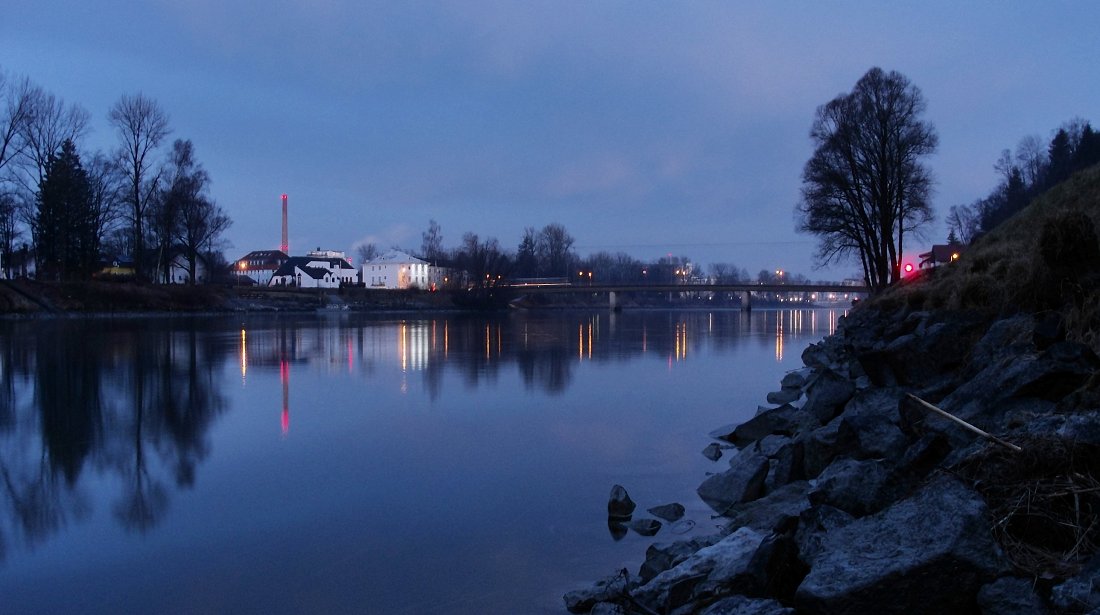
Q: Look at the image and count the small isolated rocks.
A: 4